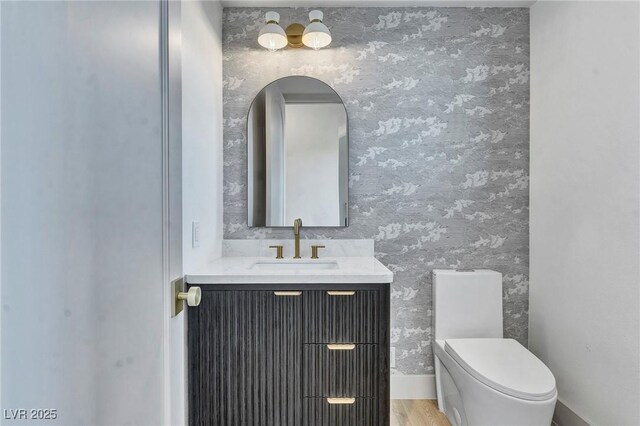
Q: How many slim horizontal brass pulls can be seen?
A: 4